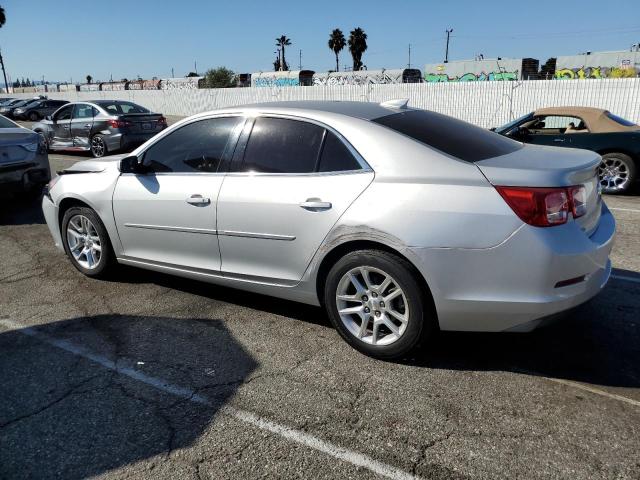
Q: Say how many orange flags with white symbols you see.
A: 0